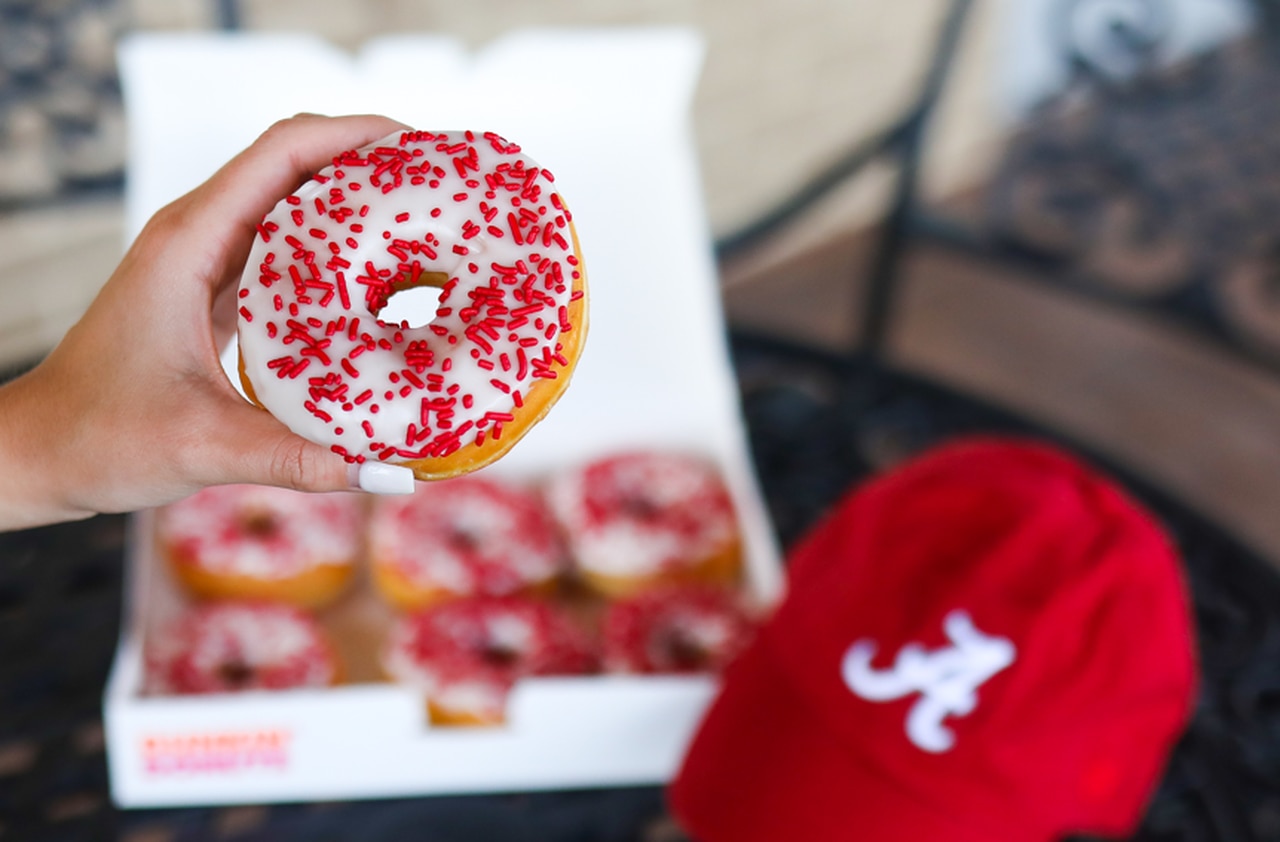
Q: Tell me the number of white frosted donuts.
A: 7